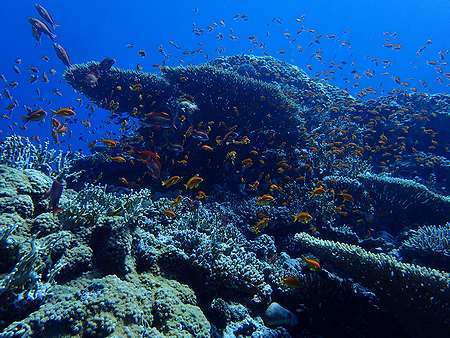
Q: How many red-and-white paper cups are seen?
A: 0